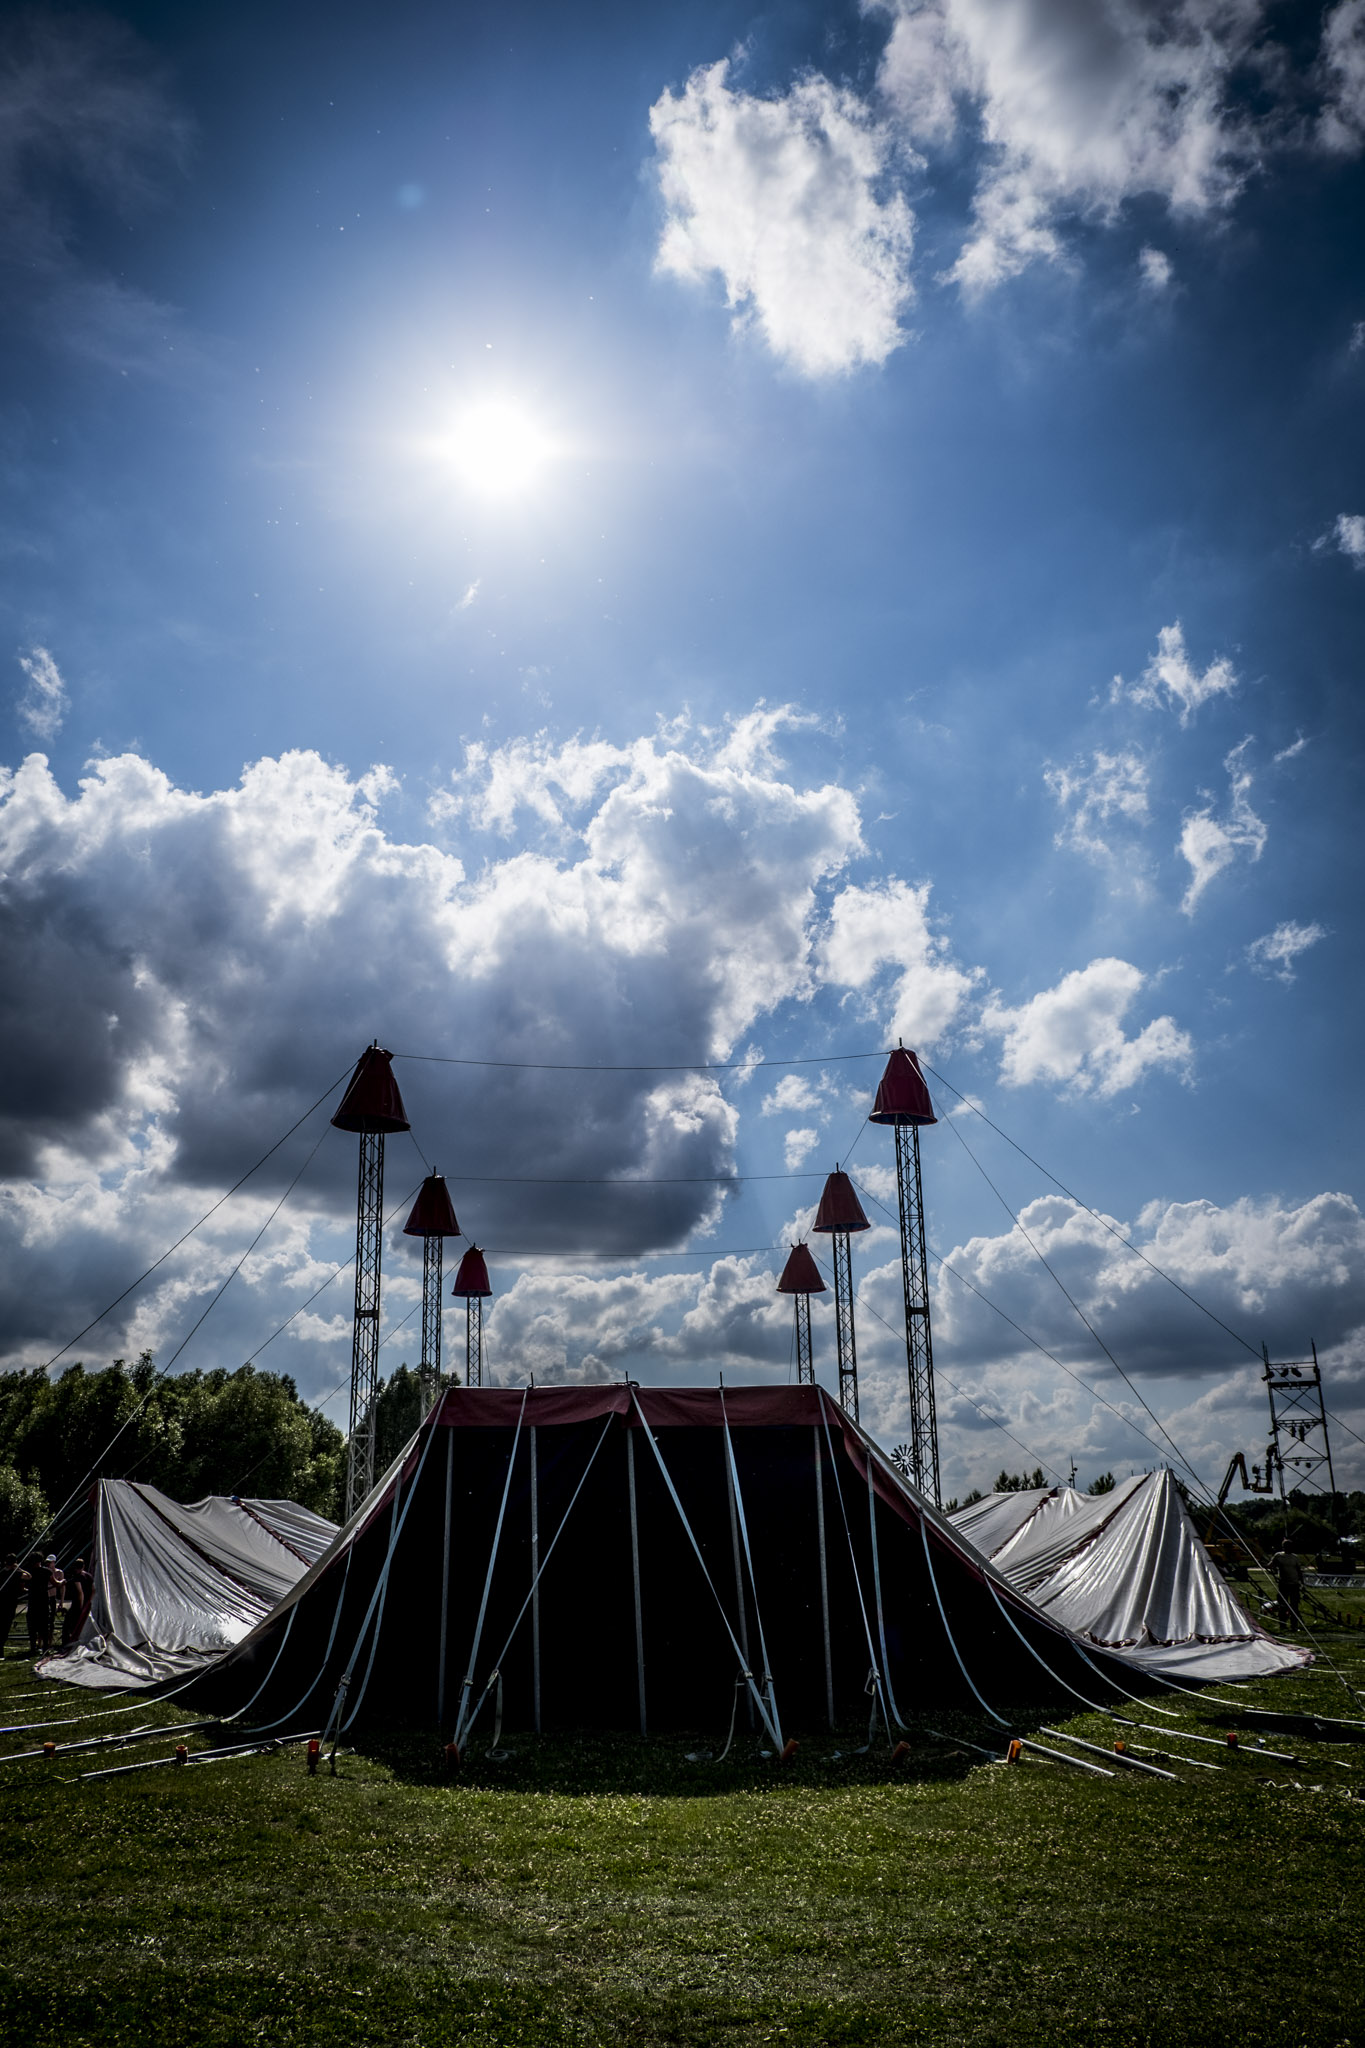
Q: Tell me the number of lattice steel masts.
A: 6